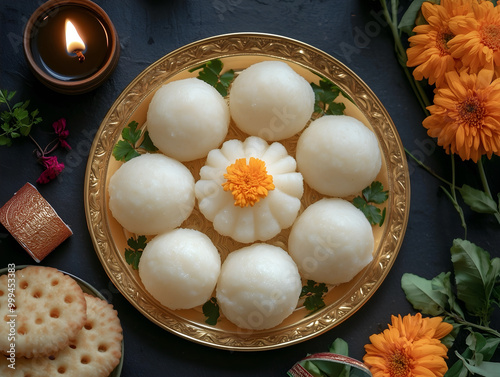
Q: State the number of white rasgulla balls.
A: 7